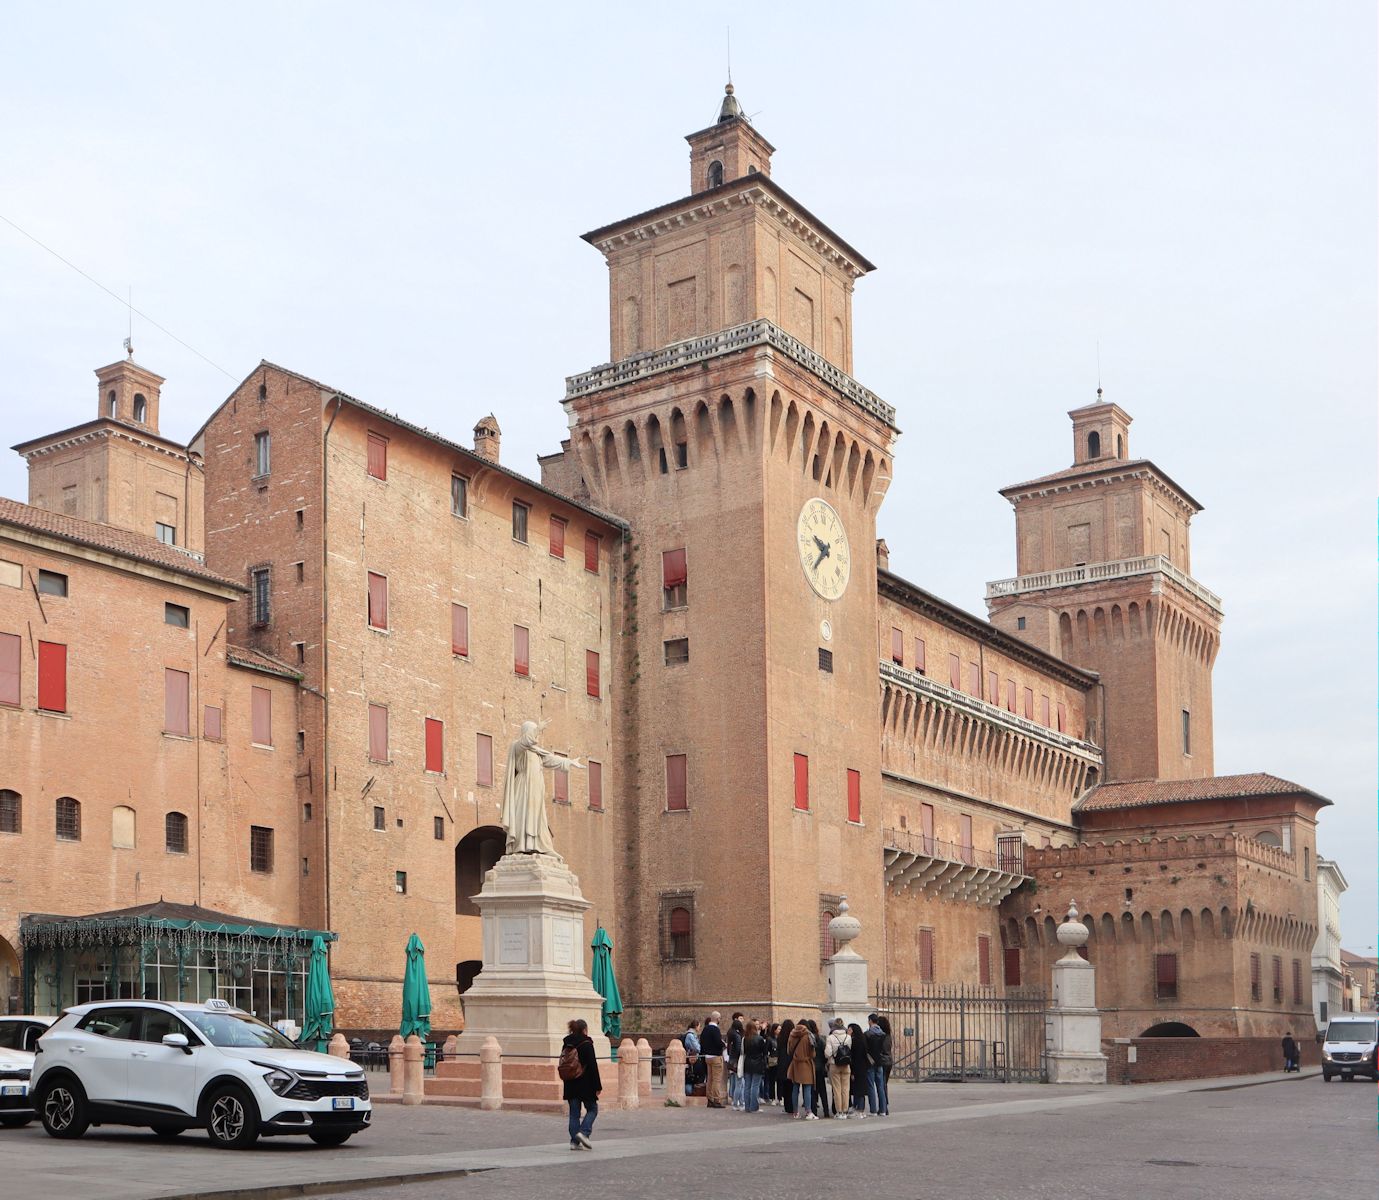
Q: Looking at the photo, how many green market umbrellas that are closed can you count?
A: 3